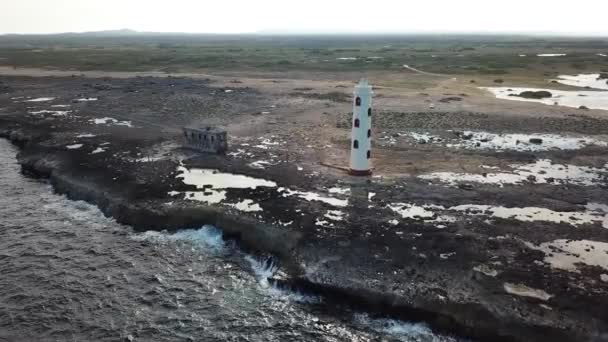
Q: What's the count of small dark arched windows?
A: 6